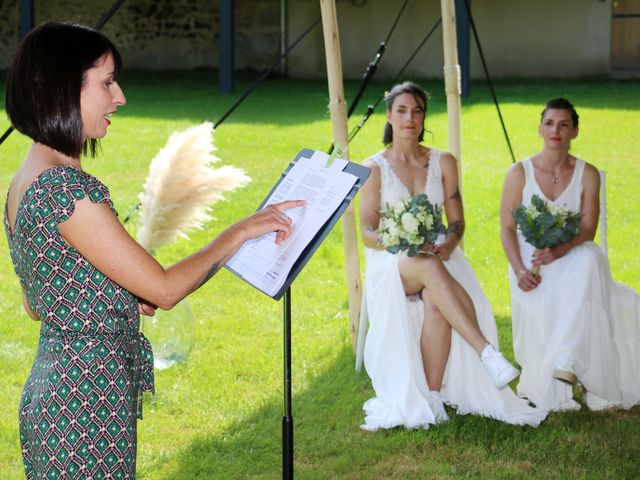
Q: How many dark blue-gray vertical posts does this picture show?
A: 3